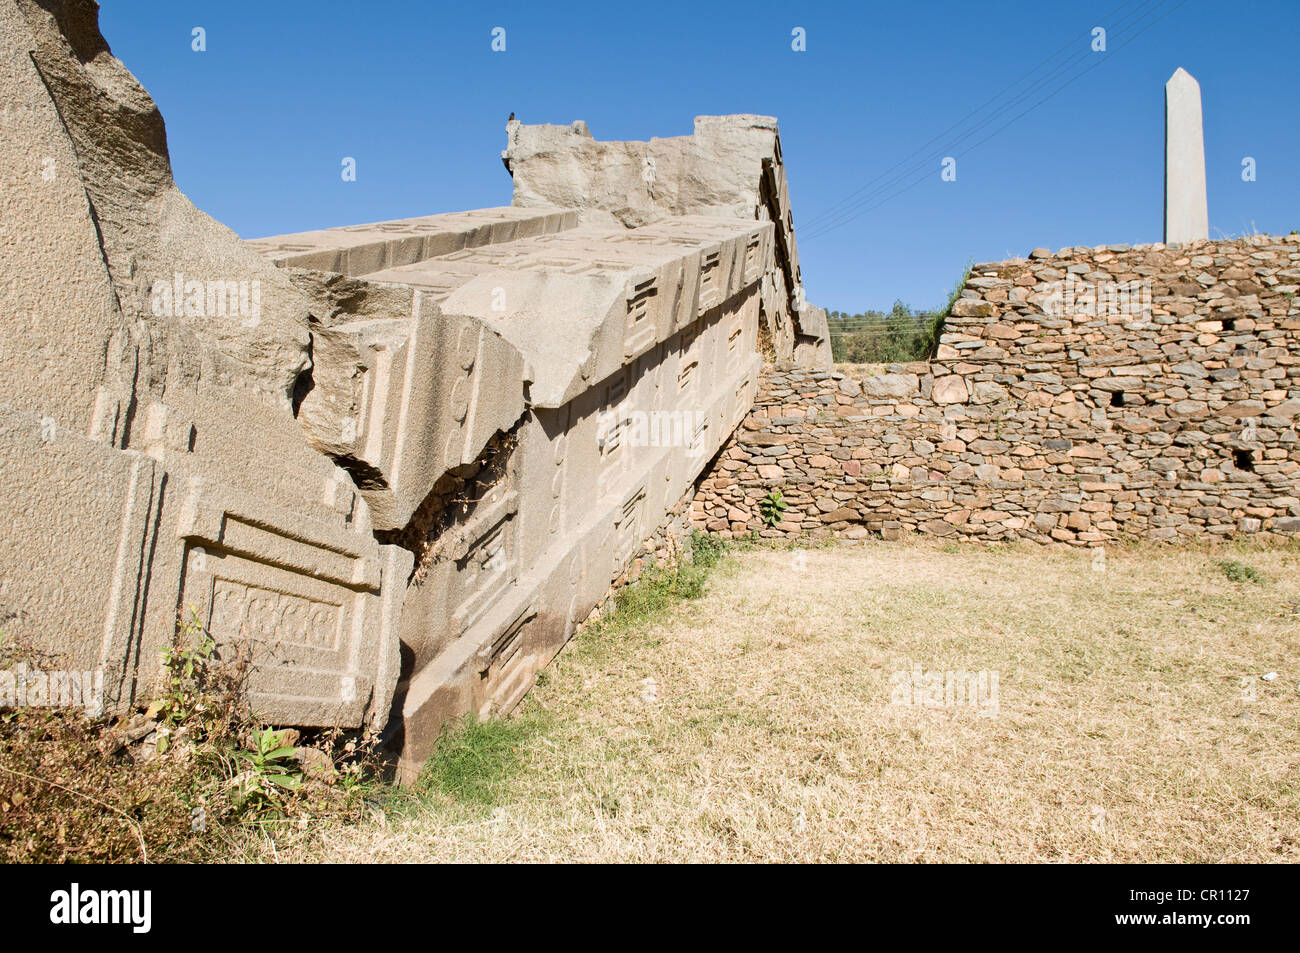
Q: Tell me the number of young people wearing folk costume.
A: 0